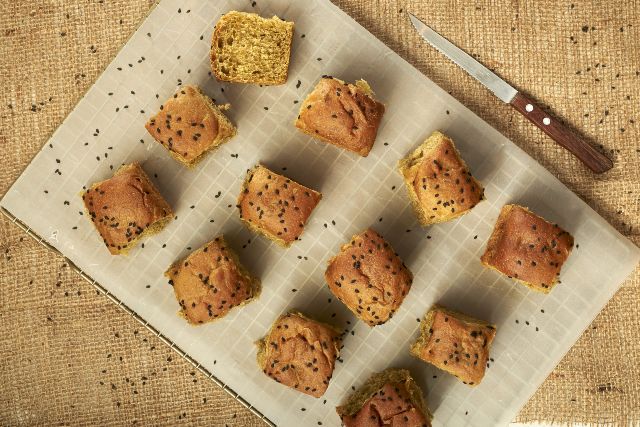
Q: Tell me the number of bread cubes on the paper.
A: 12